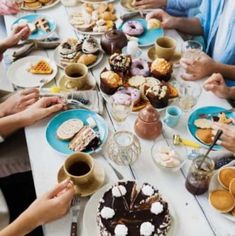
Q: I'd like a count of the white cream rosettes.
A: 6